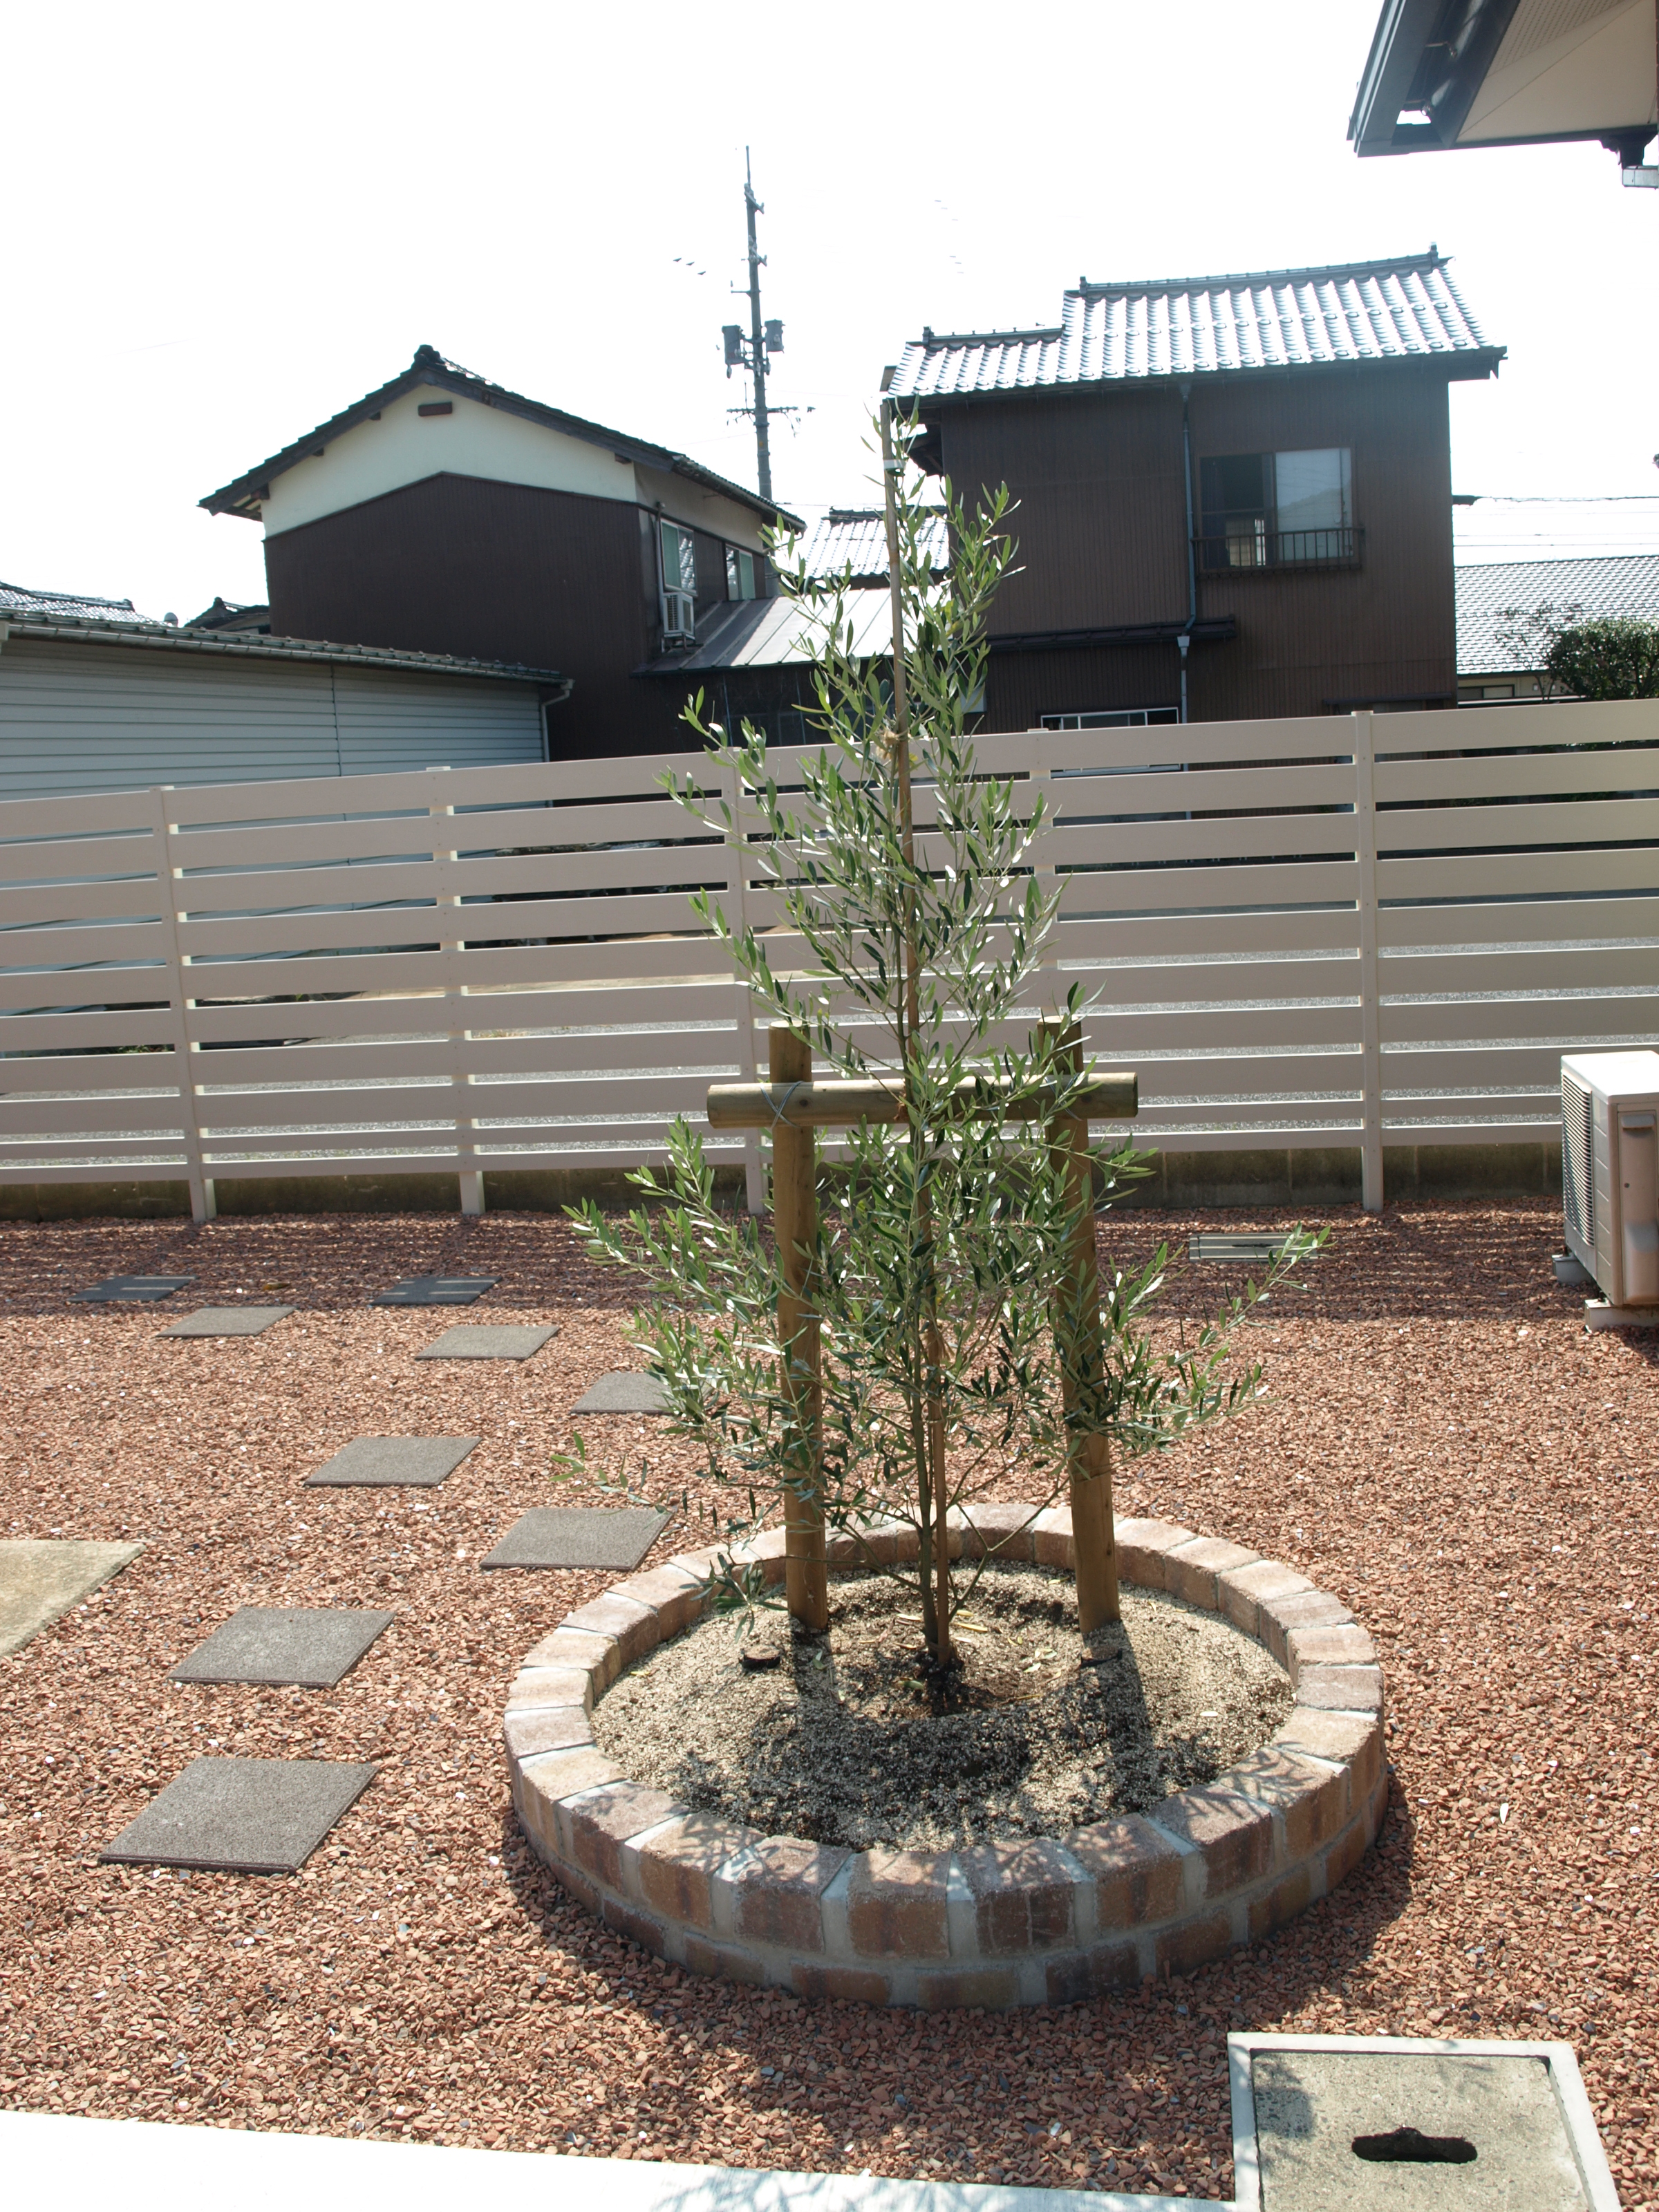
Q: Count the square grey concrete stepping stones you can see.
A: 9